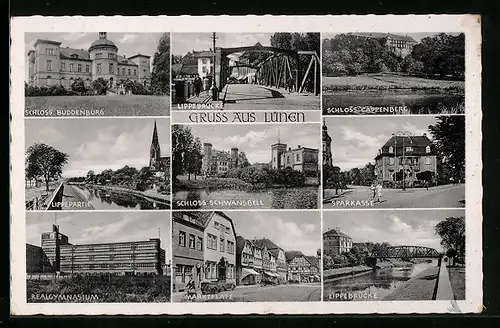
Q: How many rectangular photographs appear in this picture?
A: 9